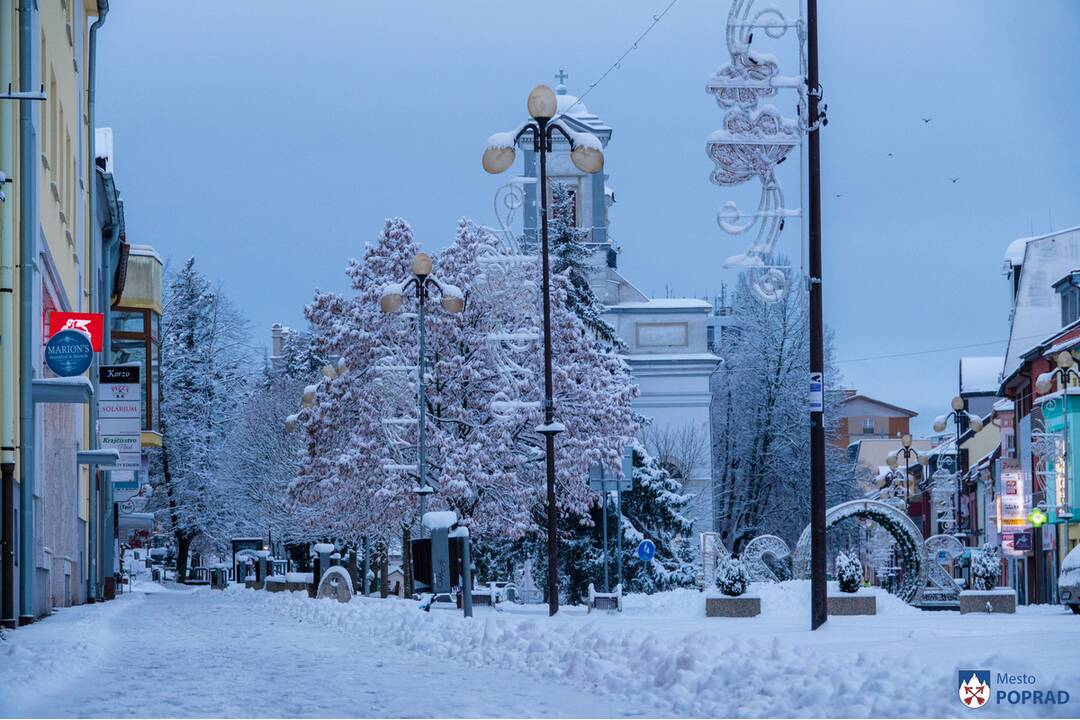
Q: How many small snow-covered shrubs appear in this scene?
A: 3